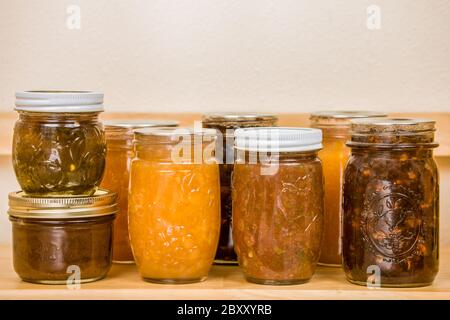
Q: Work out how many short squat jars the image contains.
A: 2